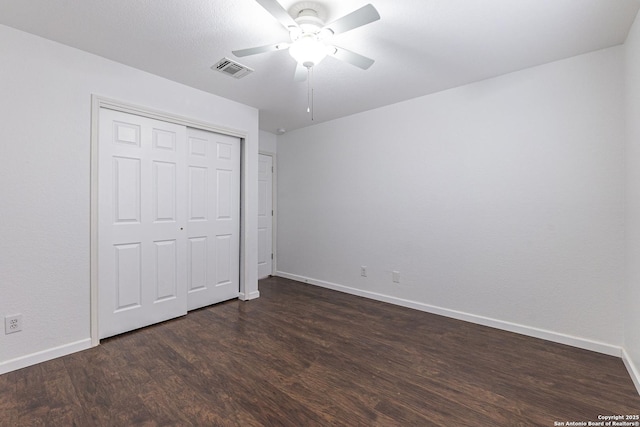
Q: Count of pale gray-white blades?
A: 5